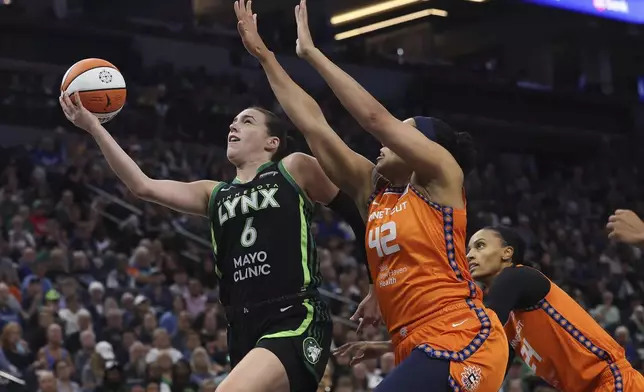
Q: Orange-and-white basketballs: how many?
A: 1